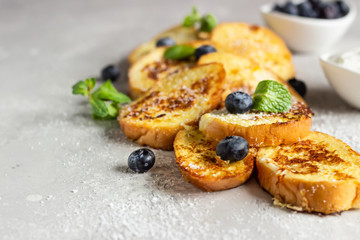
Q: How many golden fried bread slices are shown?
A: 8